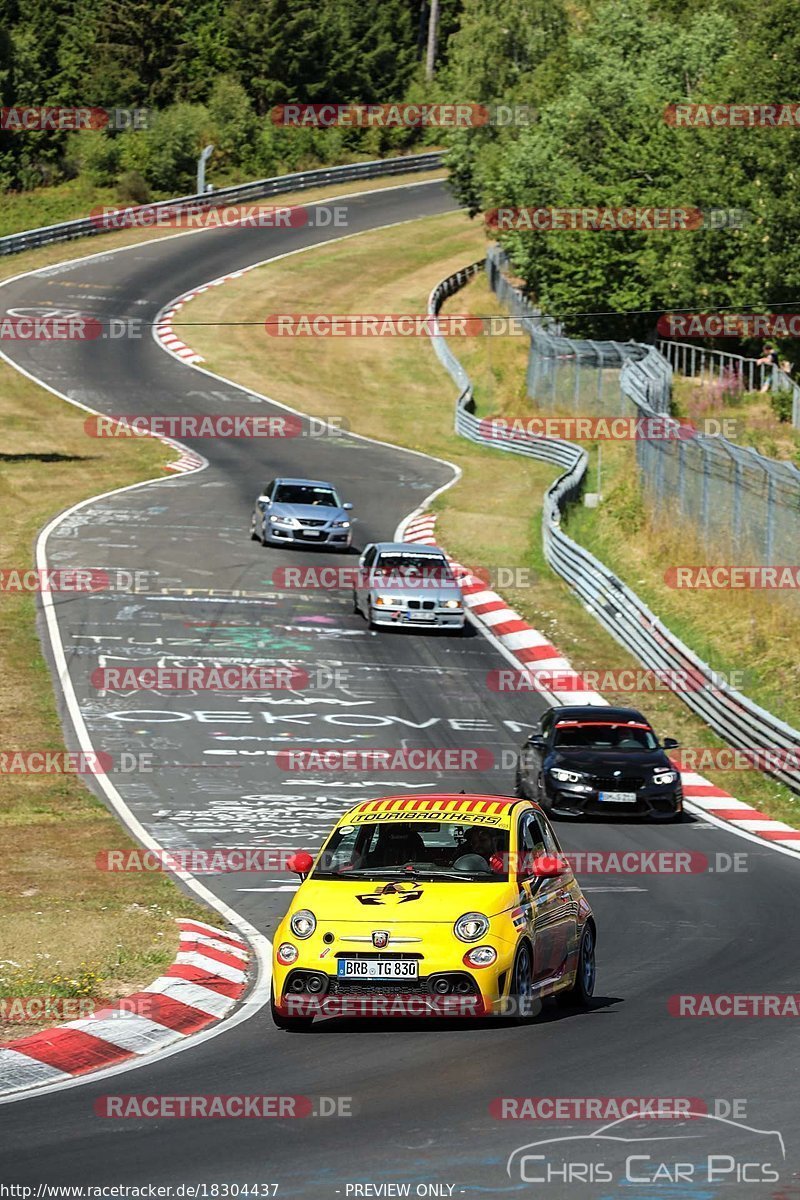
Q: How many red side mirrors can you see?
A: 2